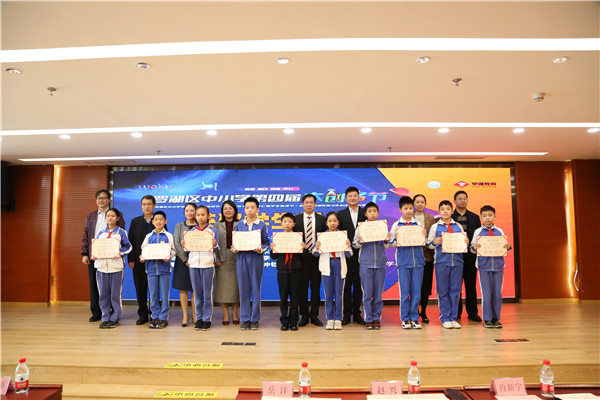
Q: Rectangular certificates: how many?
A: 10